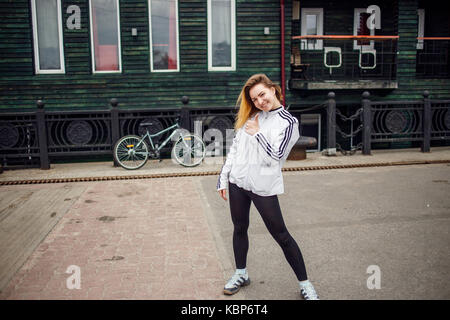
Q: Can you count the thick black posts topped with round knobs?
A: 6